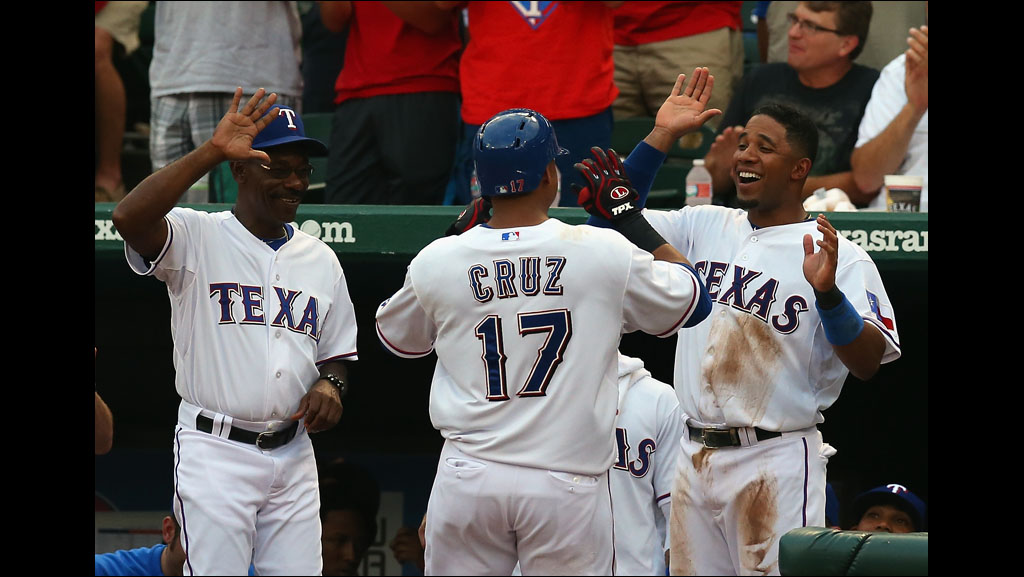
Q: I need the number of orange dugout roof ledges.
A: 0